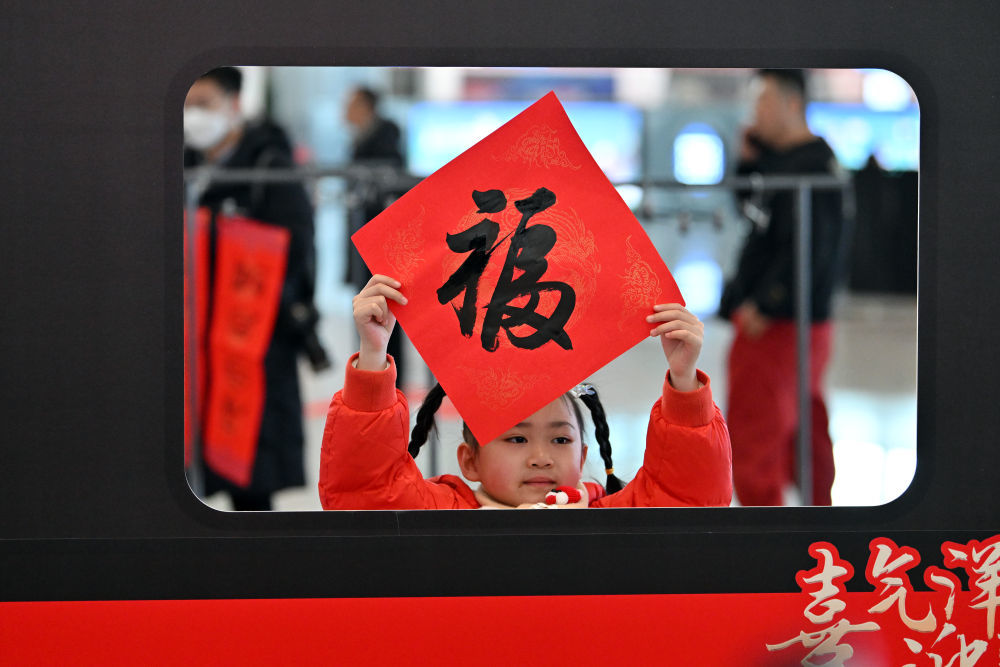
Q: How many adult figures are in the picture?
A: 3